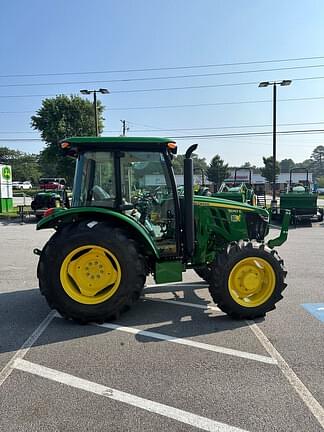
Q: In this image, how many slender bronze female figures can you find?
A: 0